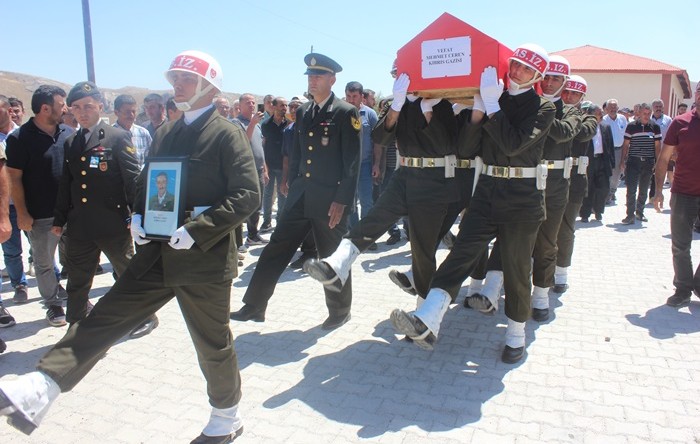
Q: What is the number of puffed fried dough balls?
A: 0